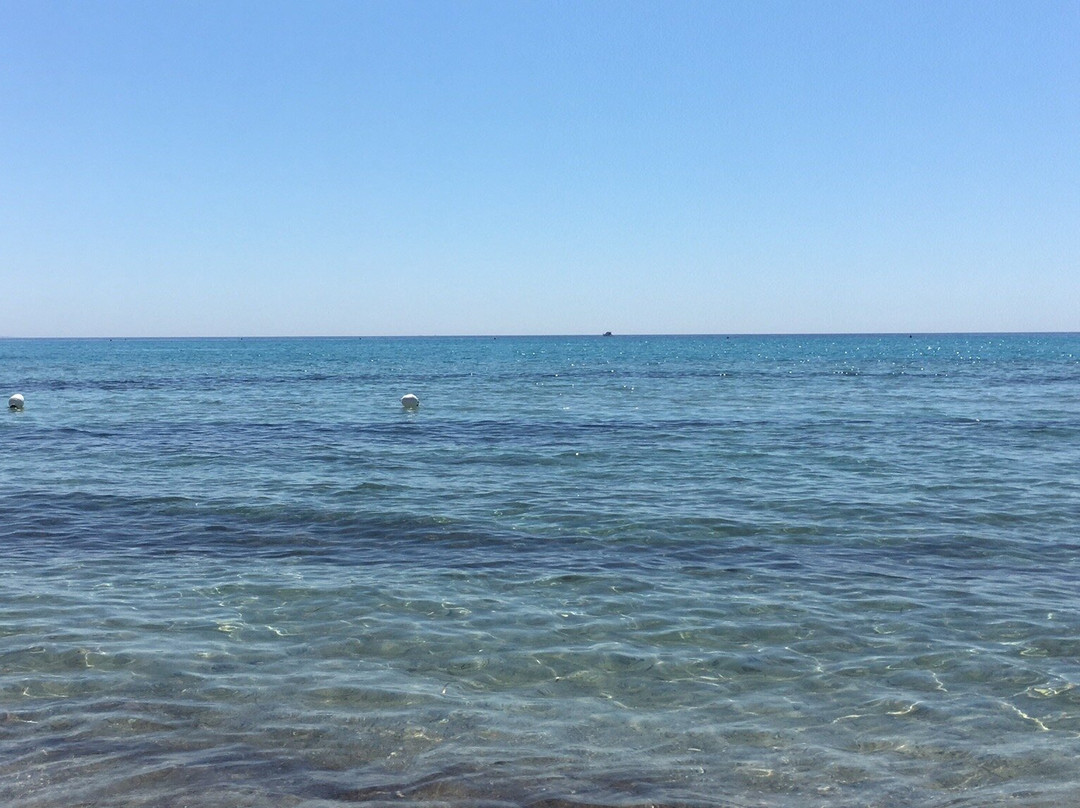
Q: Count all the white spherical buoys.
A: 2